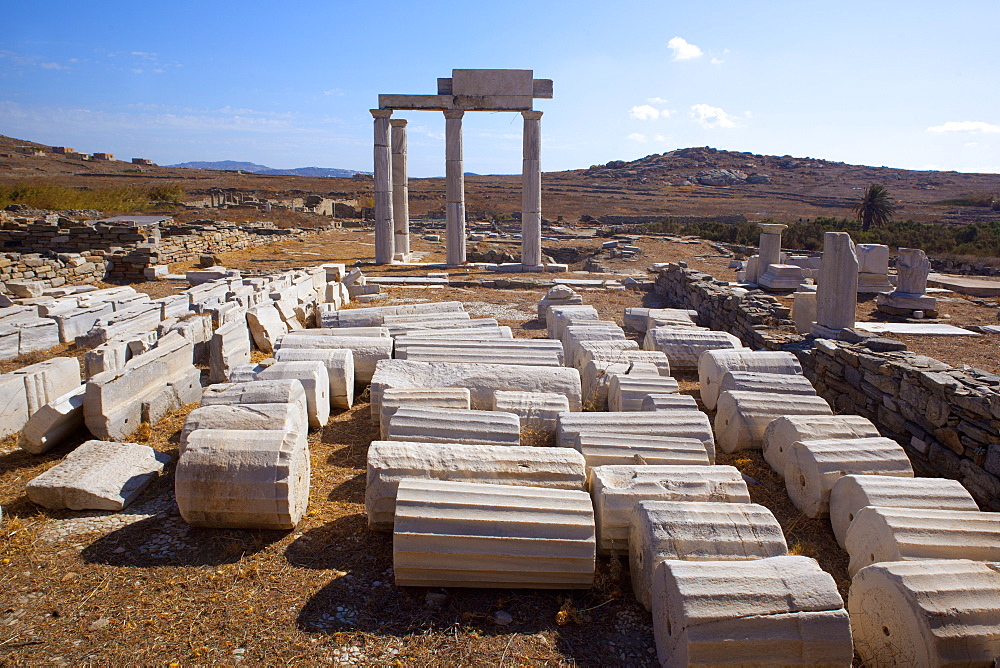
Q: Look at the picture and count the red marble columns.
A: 0